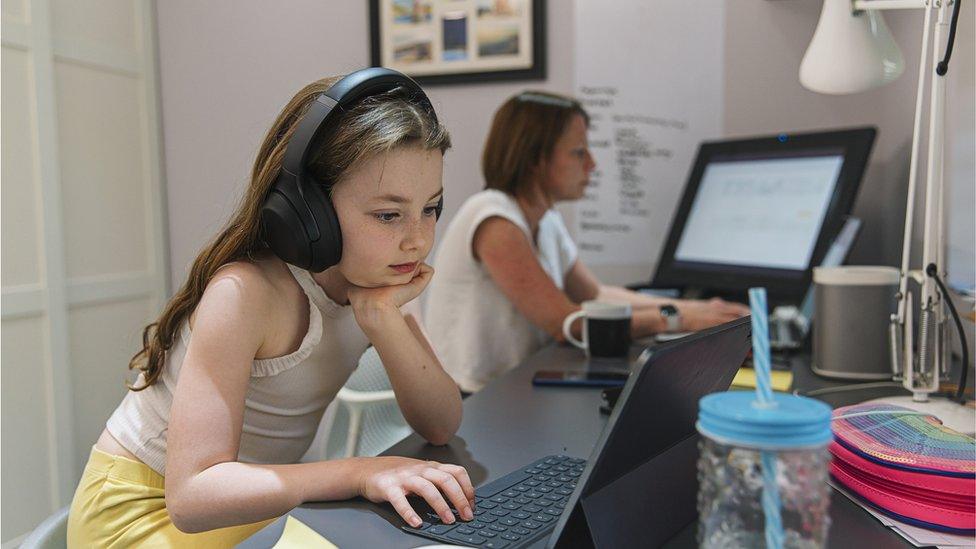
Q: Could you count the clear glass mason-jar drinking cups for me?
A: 1